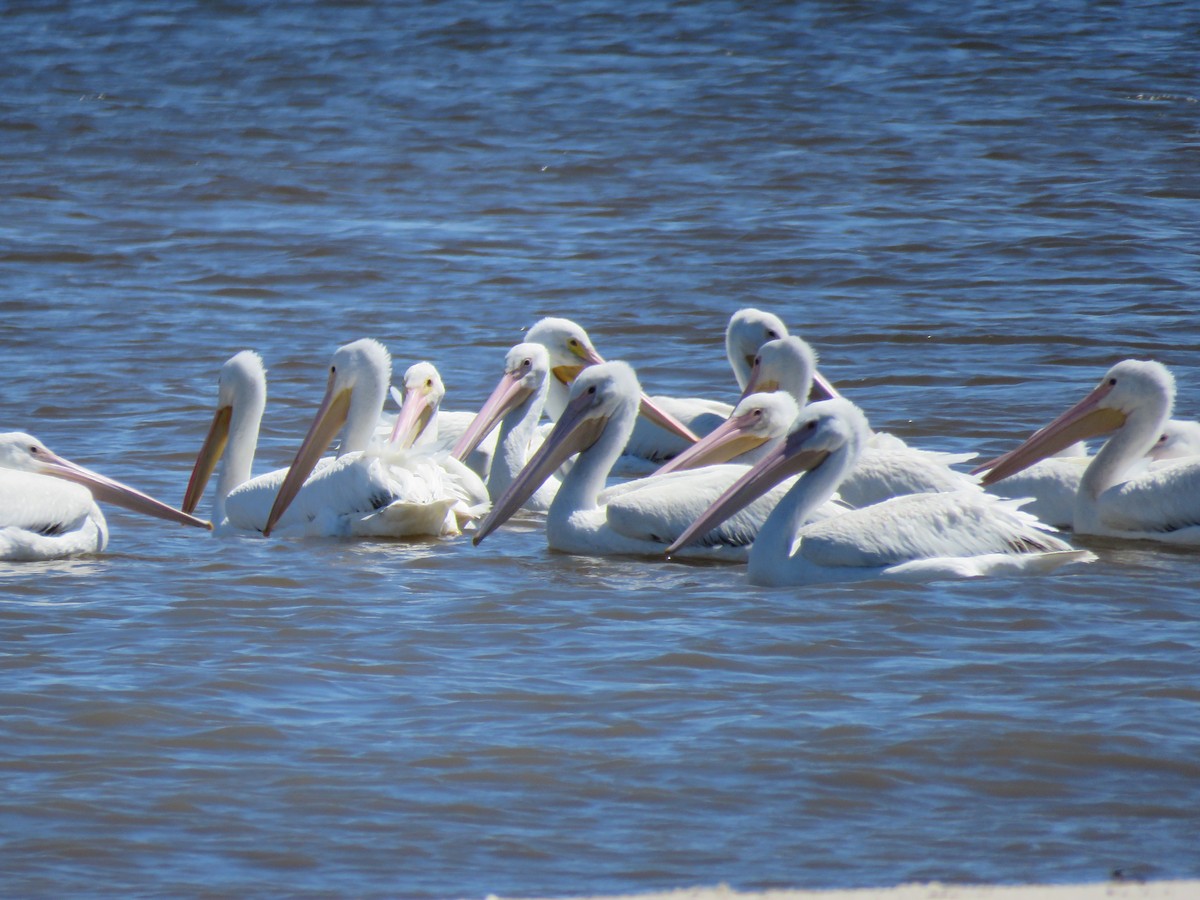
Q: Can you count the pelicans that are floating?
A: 13